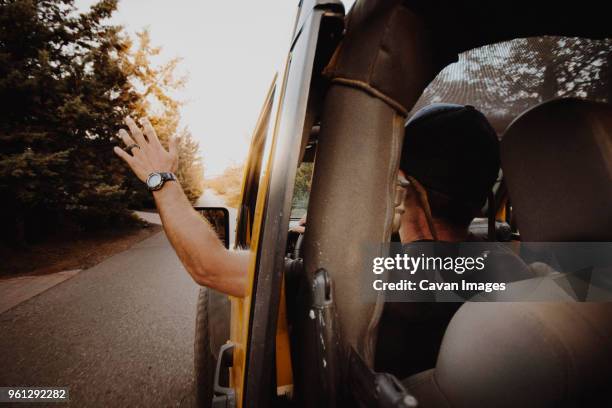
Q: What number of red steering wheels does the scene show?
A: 0